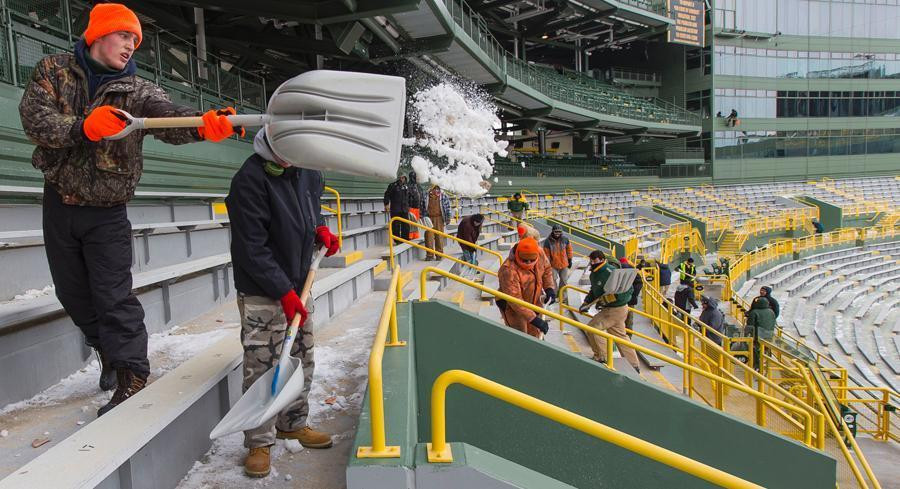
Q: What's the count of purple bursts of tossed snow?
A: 0